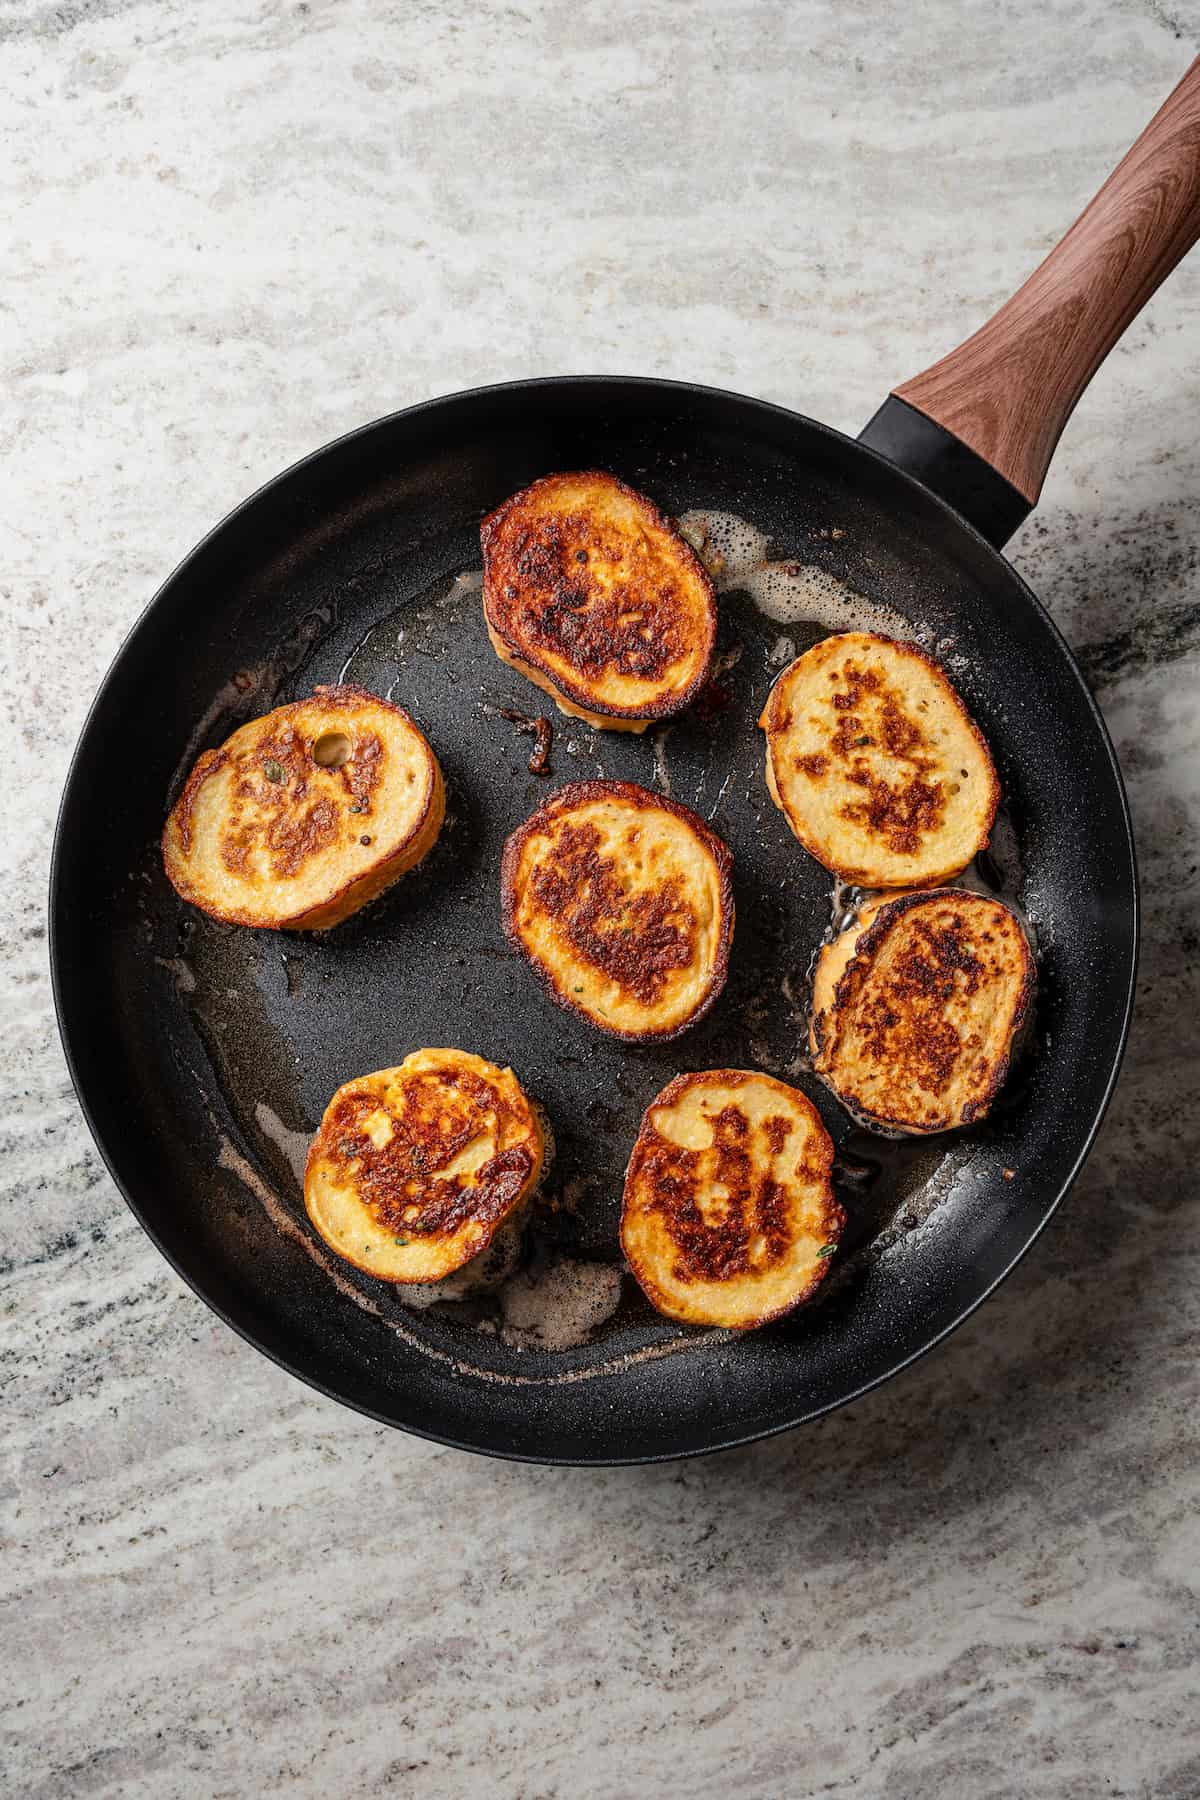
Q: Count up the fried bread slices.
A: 7